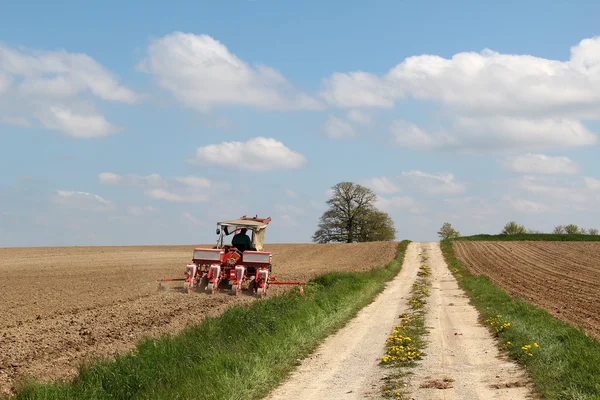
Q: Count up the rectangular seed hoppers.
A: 2